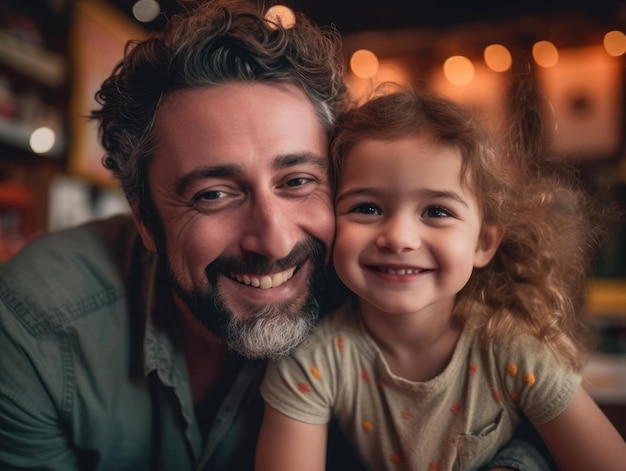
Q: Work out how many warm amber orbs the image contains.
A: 6